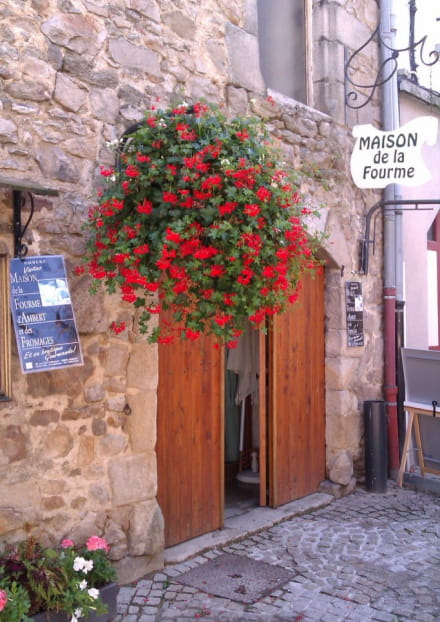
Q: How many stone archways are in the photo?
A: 1